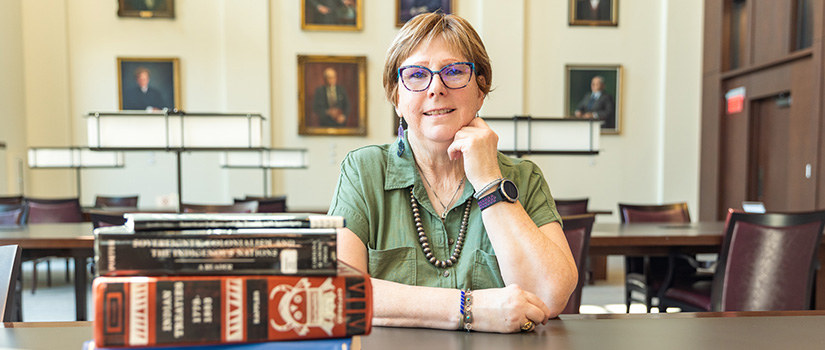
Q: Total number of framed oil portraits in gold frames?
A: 7